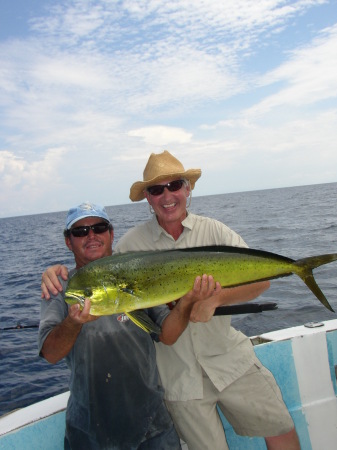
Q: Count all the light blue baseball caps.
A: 1